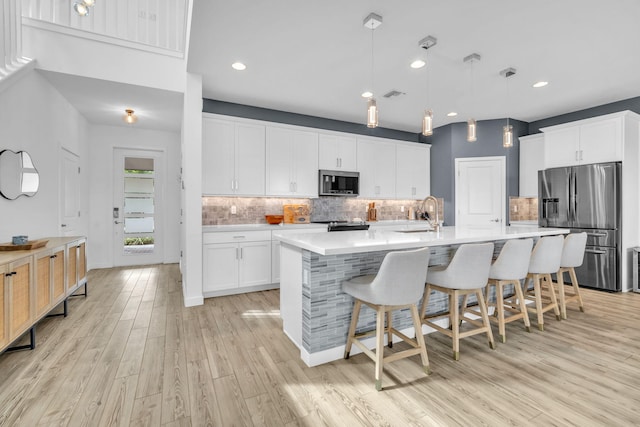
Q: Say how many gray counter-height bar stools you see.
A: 5